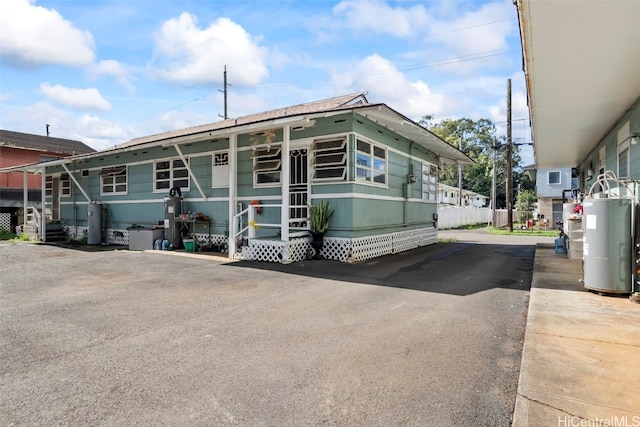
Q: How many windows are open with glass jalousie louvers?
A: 2